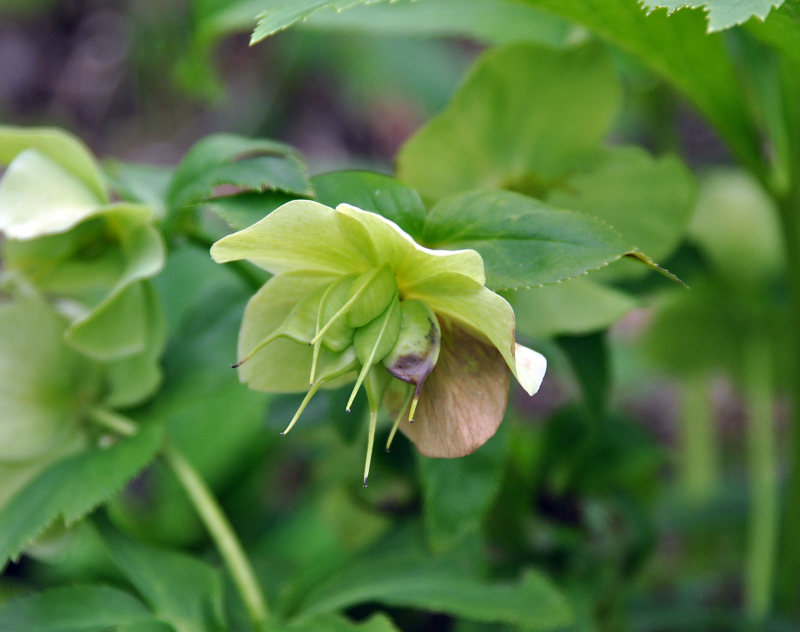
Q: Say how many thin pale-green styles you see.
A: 8